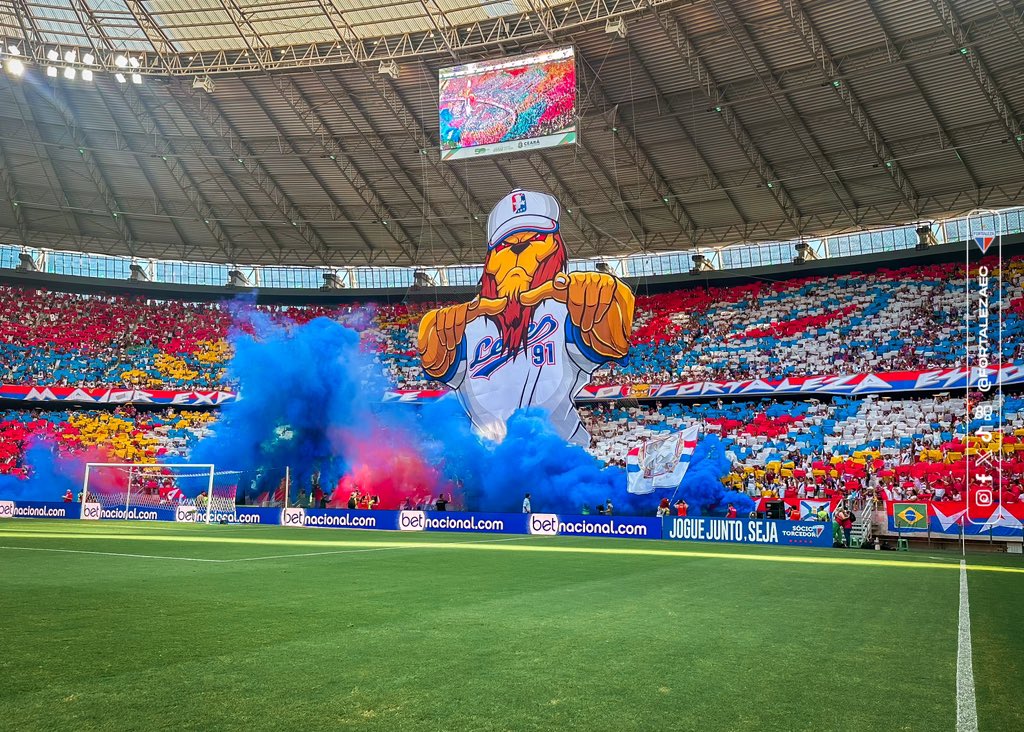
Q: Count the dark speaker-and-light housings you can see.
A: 9